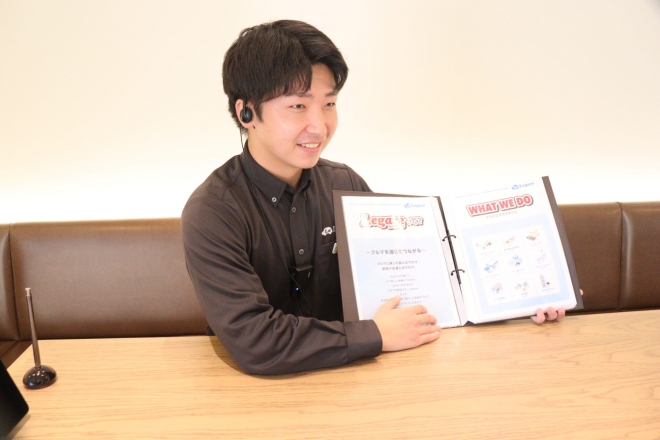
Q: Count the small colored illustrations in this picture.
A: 9